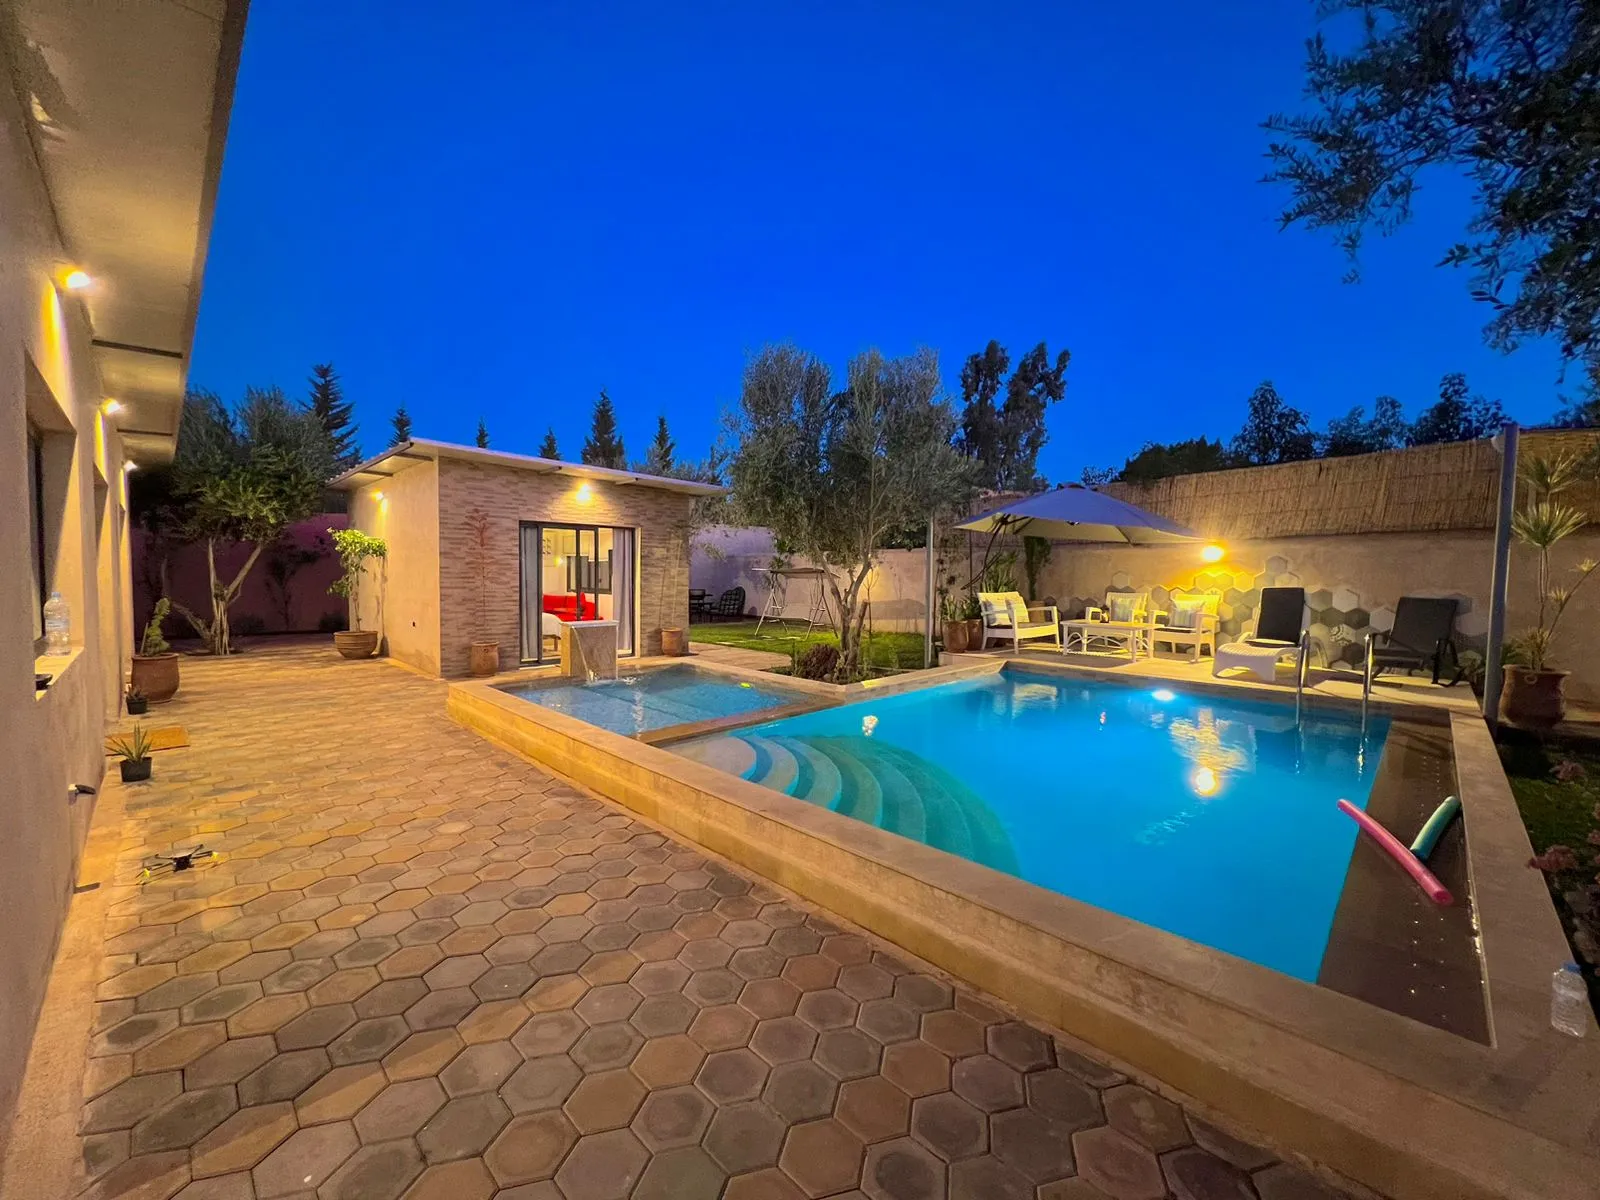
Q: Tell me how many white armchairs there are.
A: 3